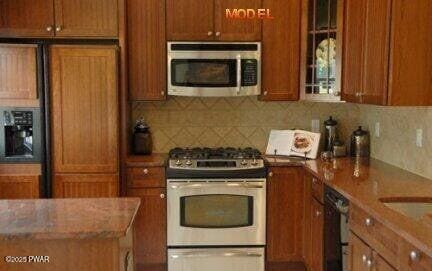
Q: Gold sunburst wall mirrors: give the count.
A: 0